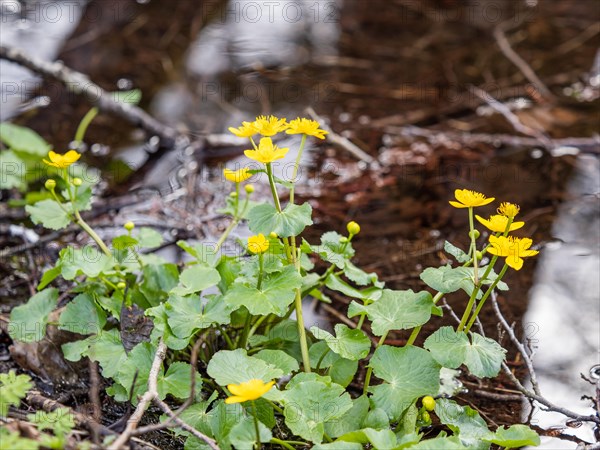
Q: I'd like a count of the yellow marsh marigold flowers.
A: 12